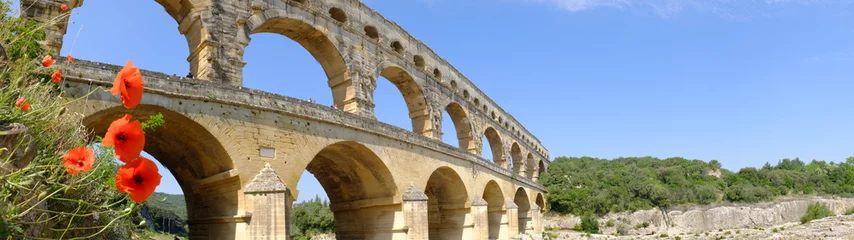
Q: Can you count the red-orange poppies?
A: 9